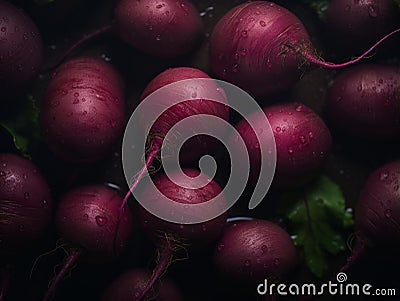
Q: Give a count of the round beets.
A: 14